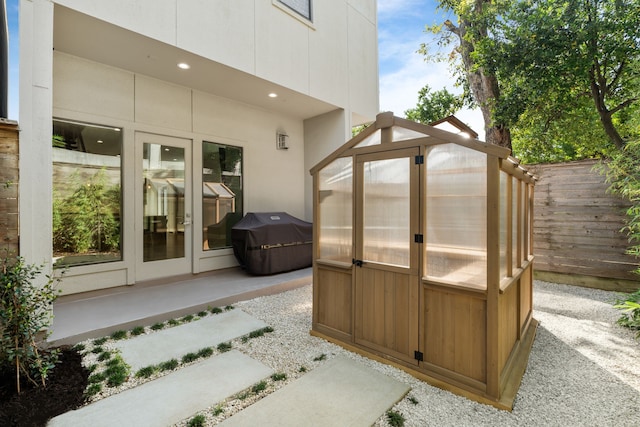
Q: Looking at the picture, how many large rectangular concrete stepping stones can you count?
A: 3